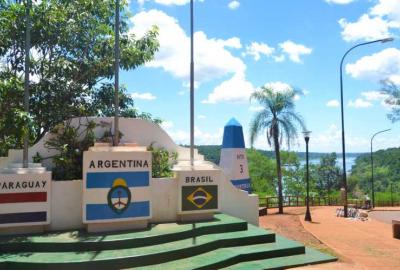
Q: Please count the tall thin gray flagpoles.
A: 3